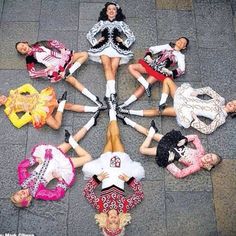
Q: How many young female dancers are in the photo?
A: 8